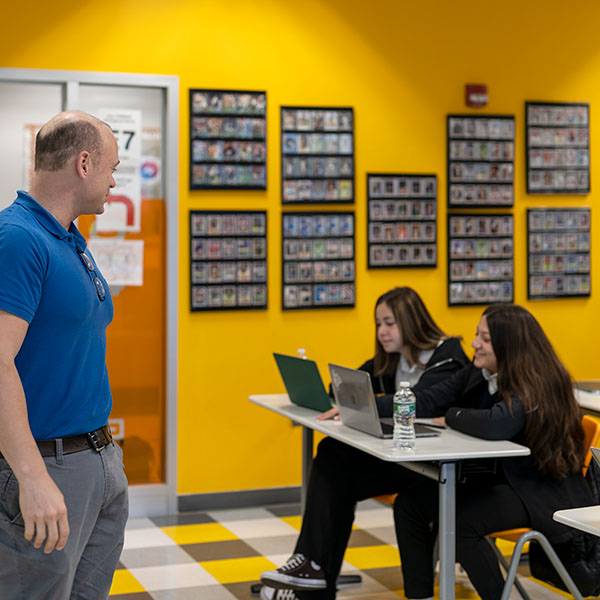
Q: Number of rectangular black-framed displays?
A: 9